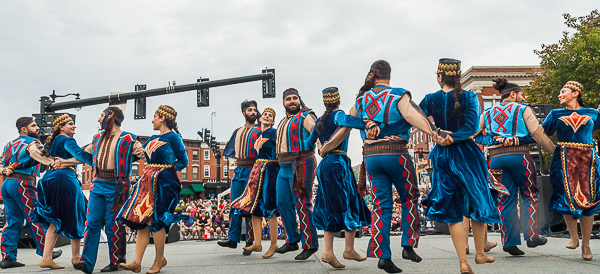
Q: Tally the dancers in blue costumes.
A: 12